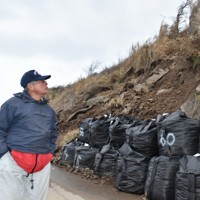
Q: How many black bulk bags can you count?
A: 11